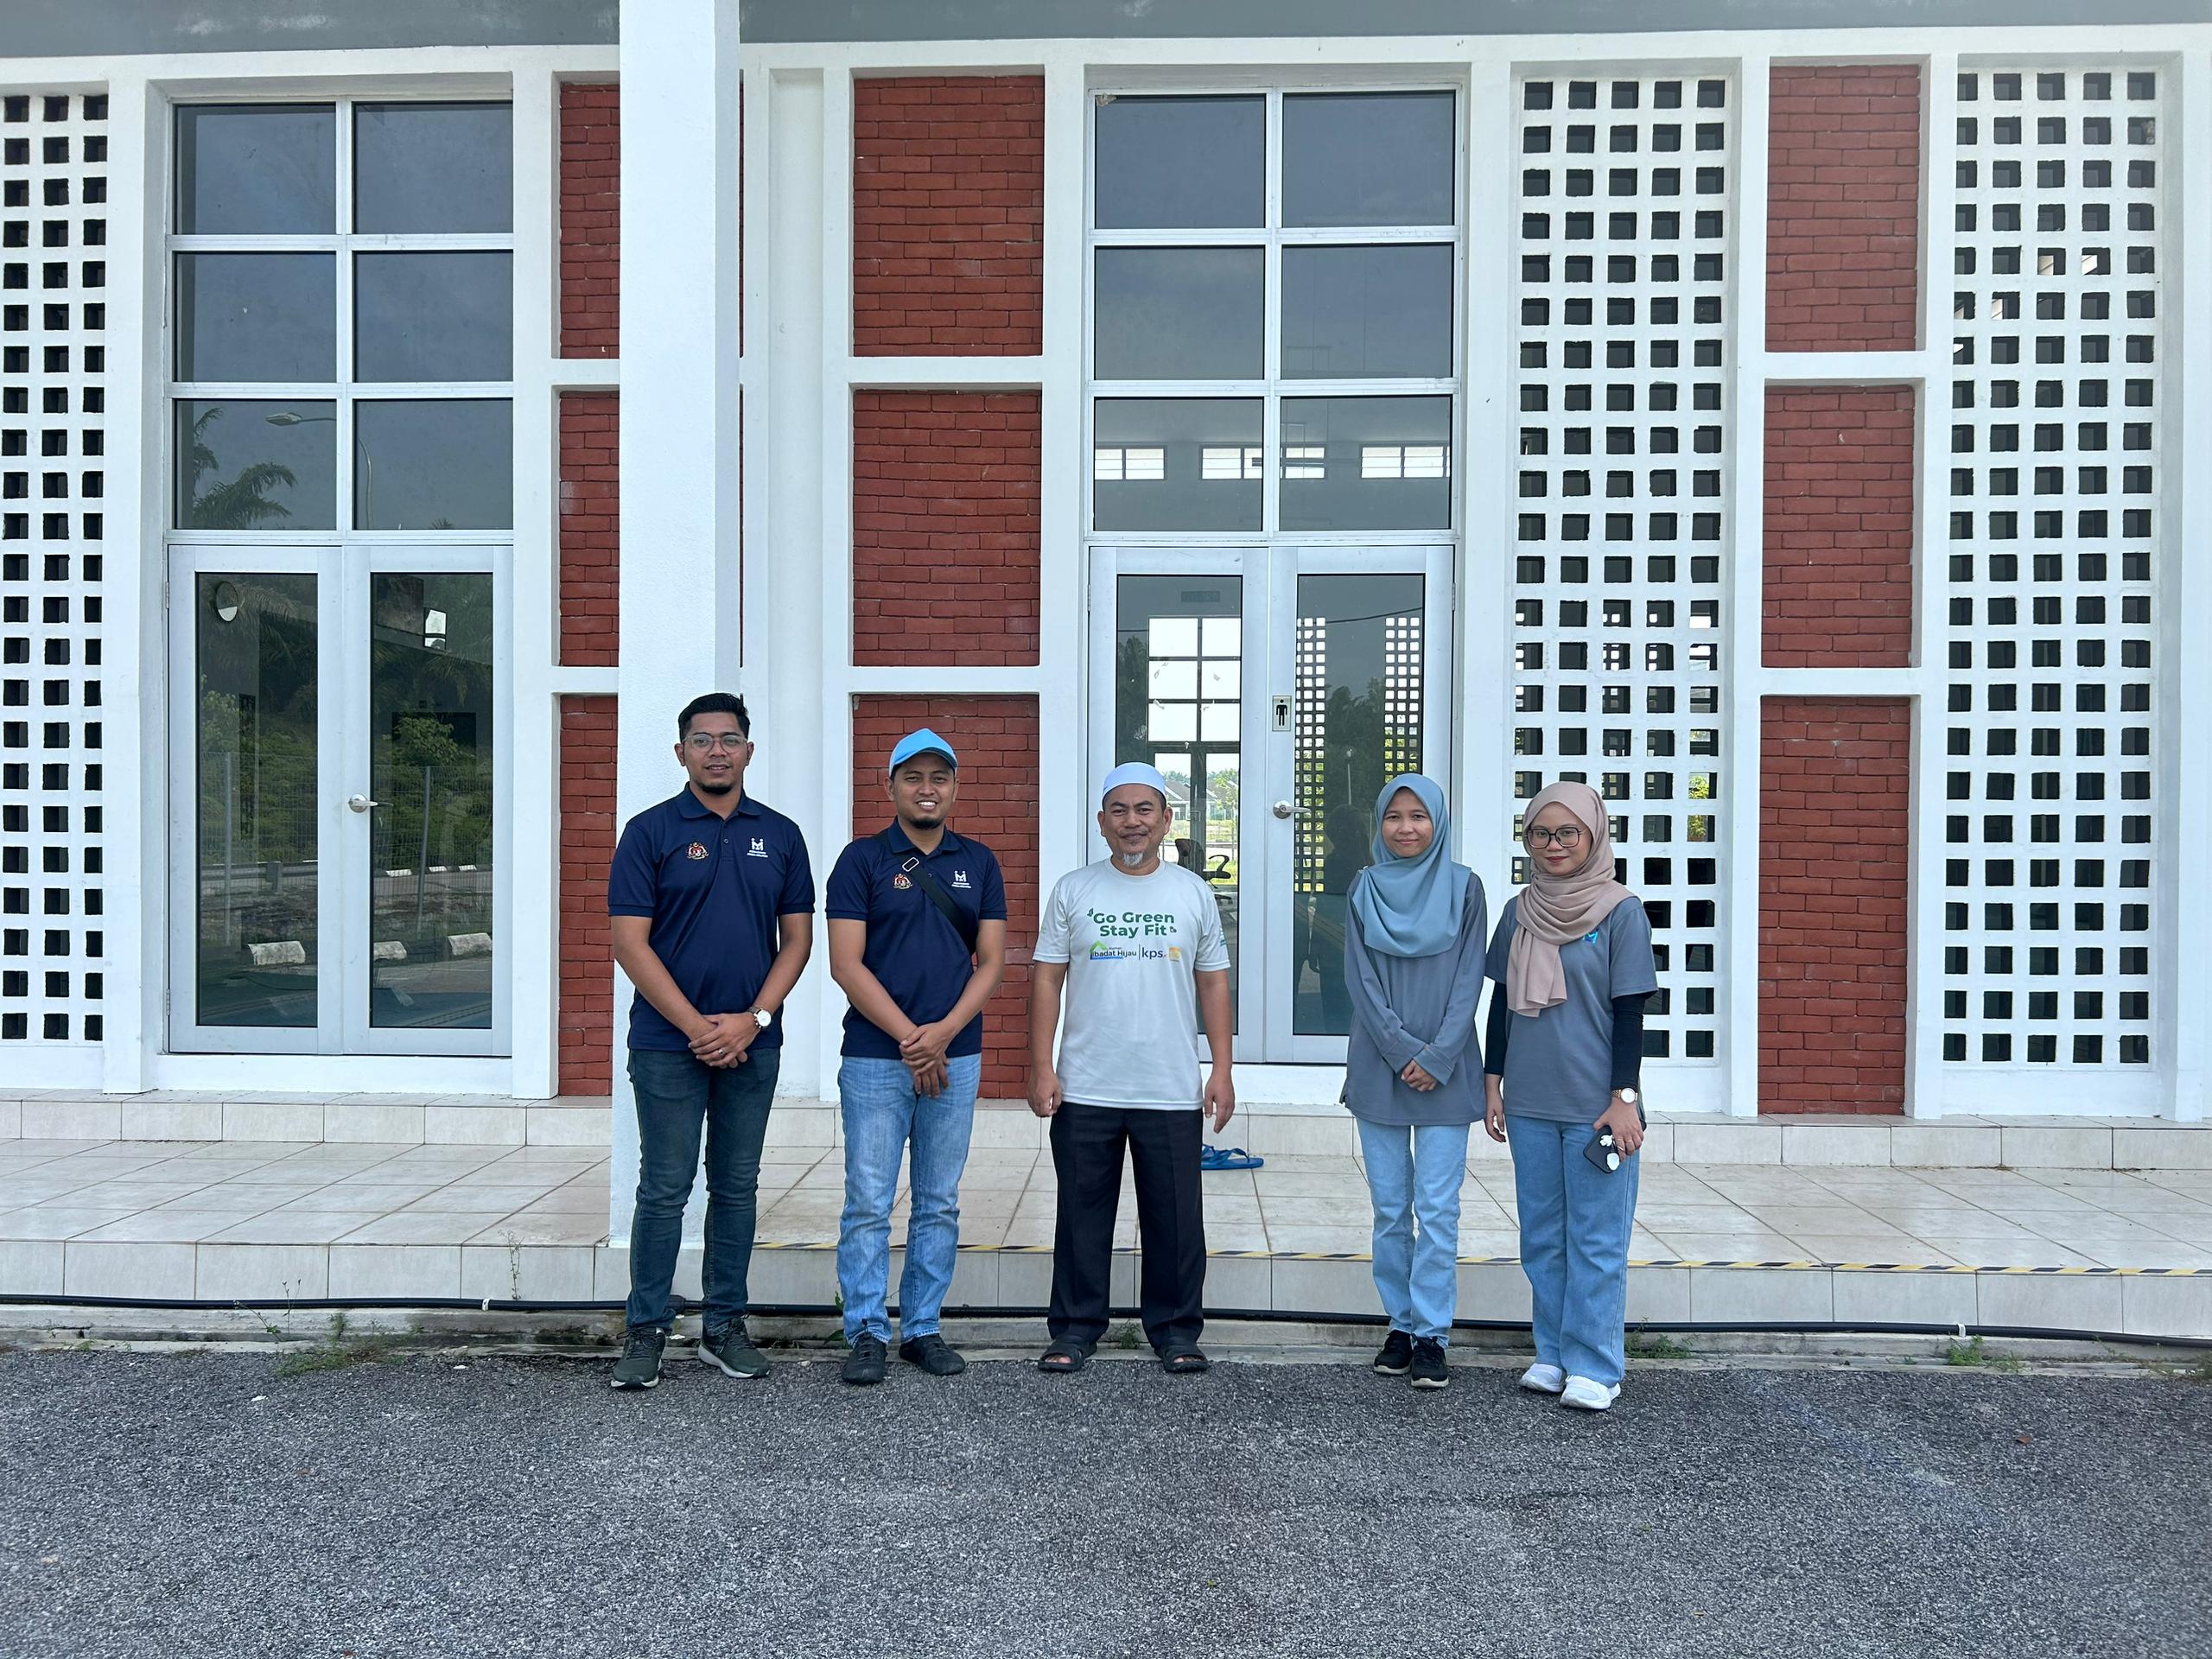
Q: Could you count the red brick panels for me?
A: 9